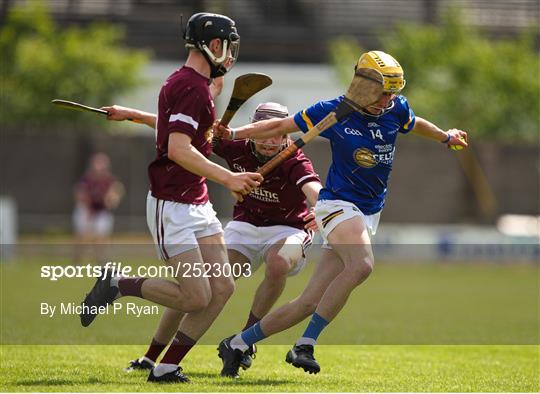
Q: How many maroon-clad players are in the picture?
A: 3